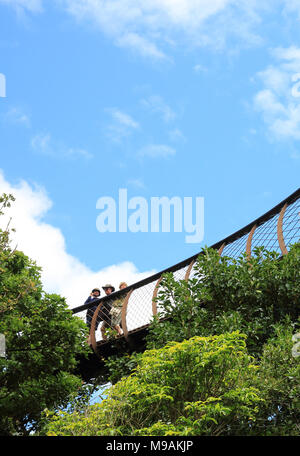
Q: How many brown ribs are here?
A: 7